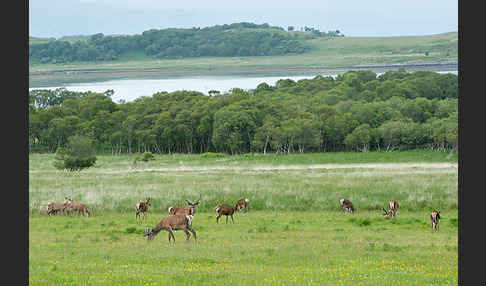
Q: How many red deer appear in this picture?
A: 10